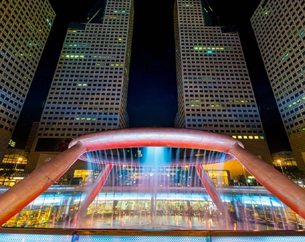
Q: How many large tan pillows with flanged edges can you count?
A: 0